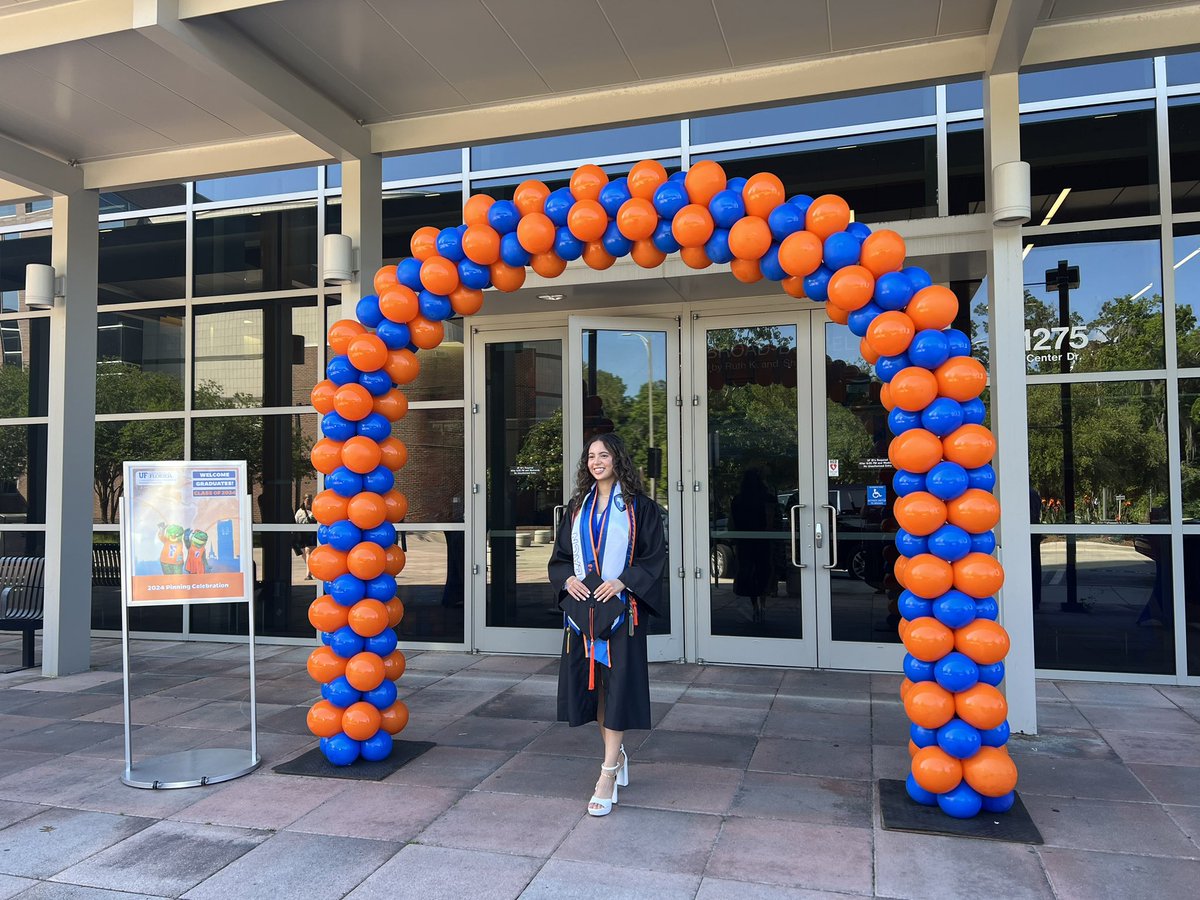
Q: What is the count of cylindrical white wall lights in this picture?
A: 3